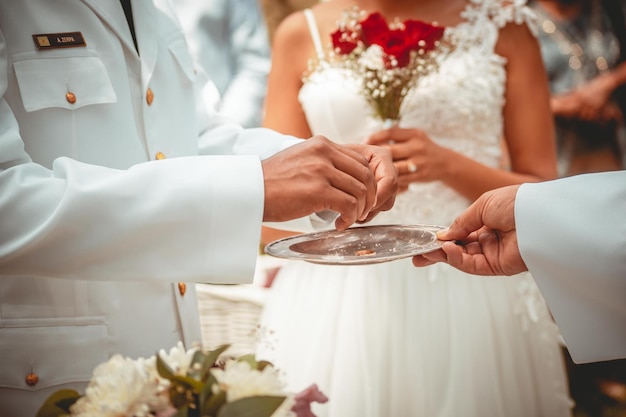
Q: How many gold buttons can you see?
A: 5